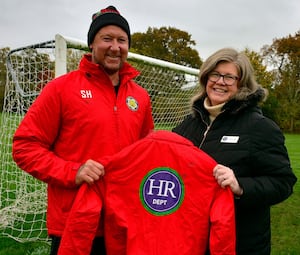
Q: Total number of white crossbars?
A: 1